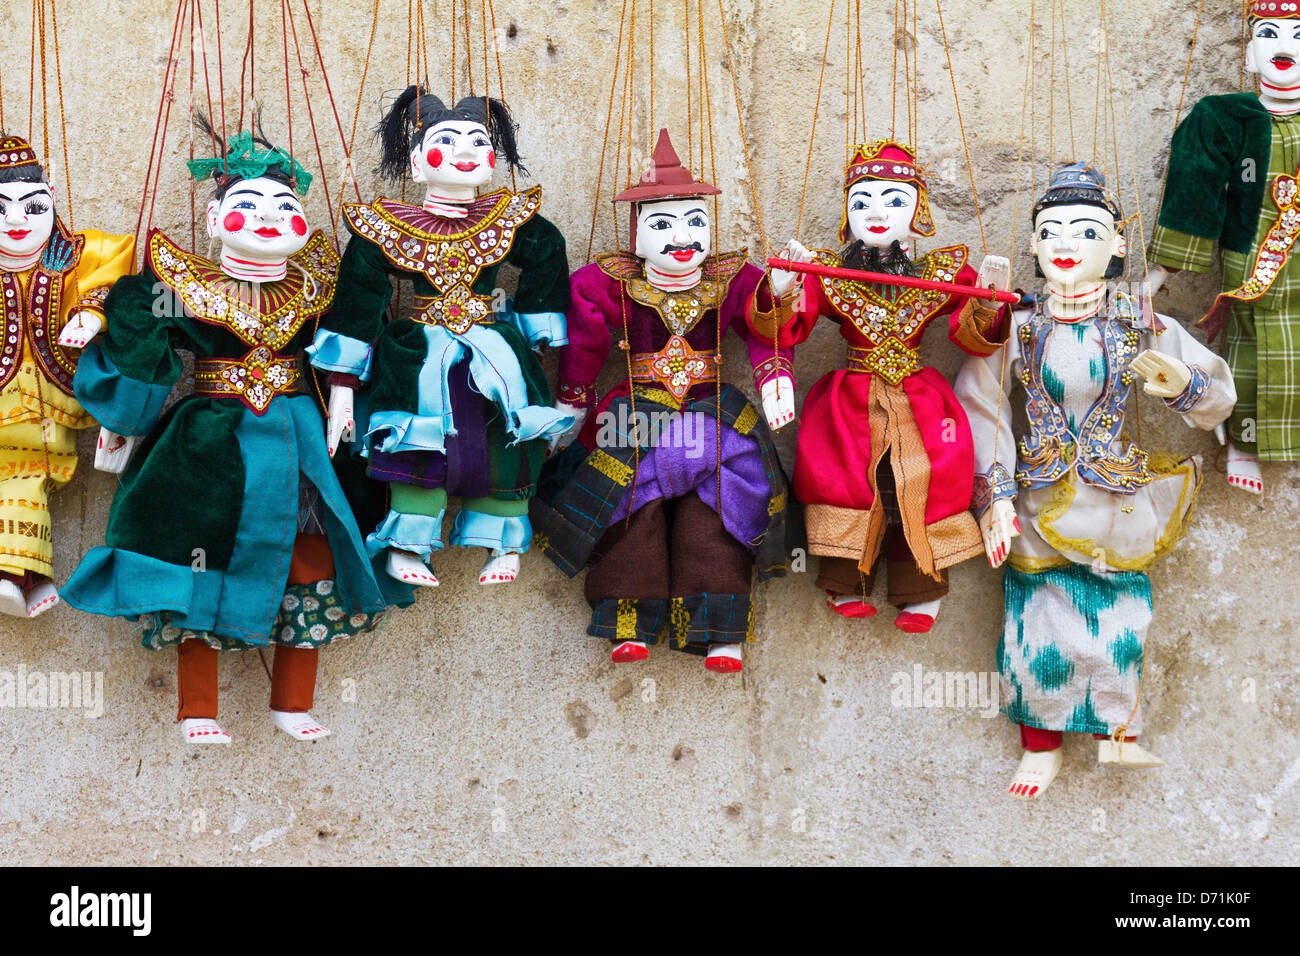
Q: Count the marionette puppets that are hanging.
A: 7